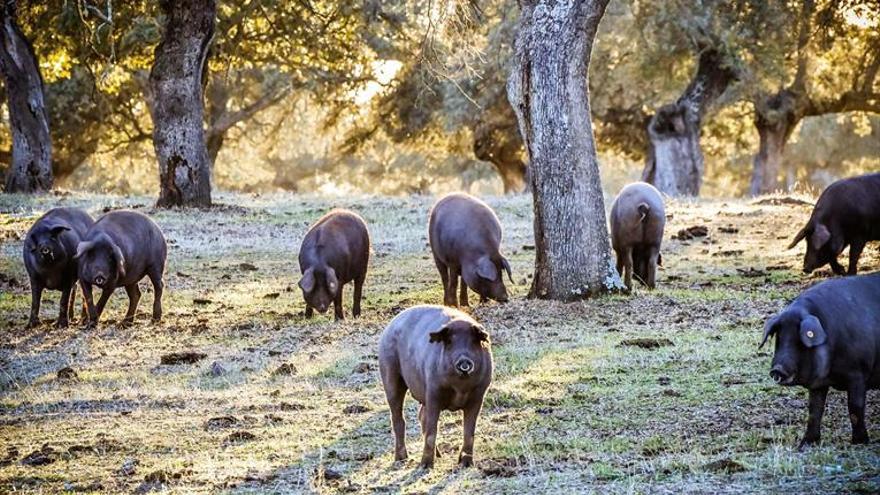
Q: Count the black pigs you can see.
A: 8